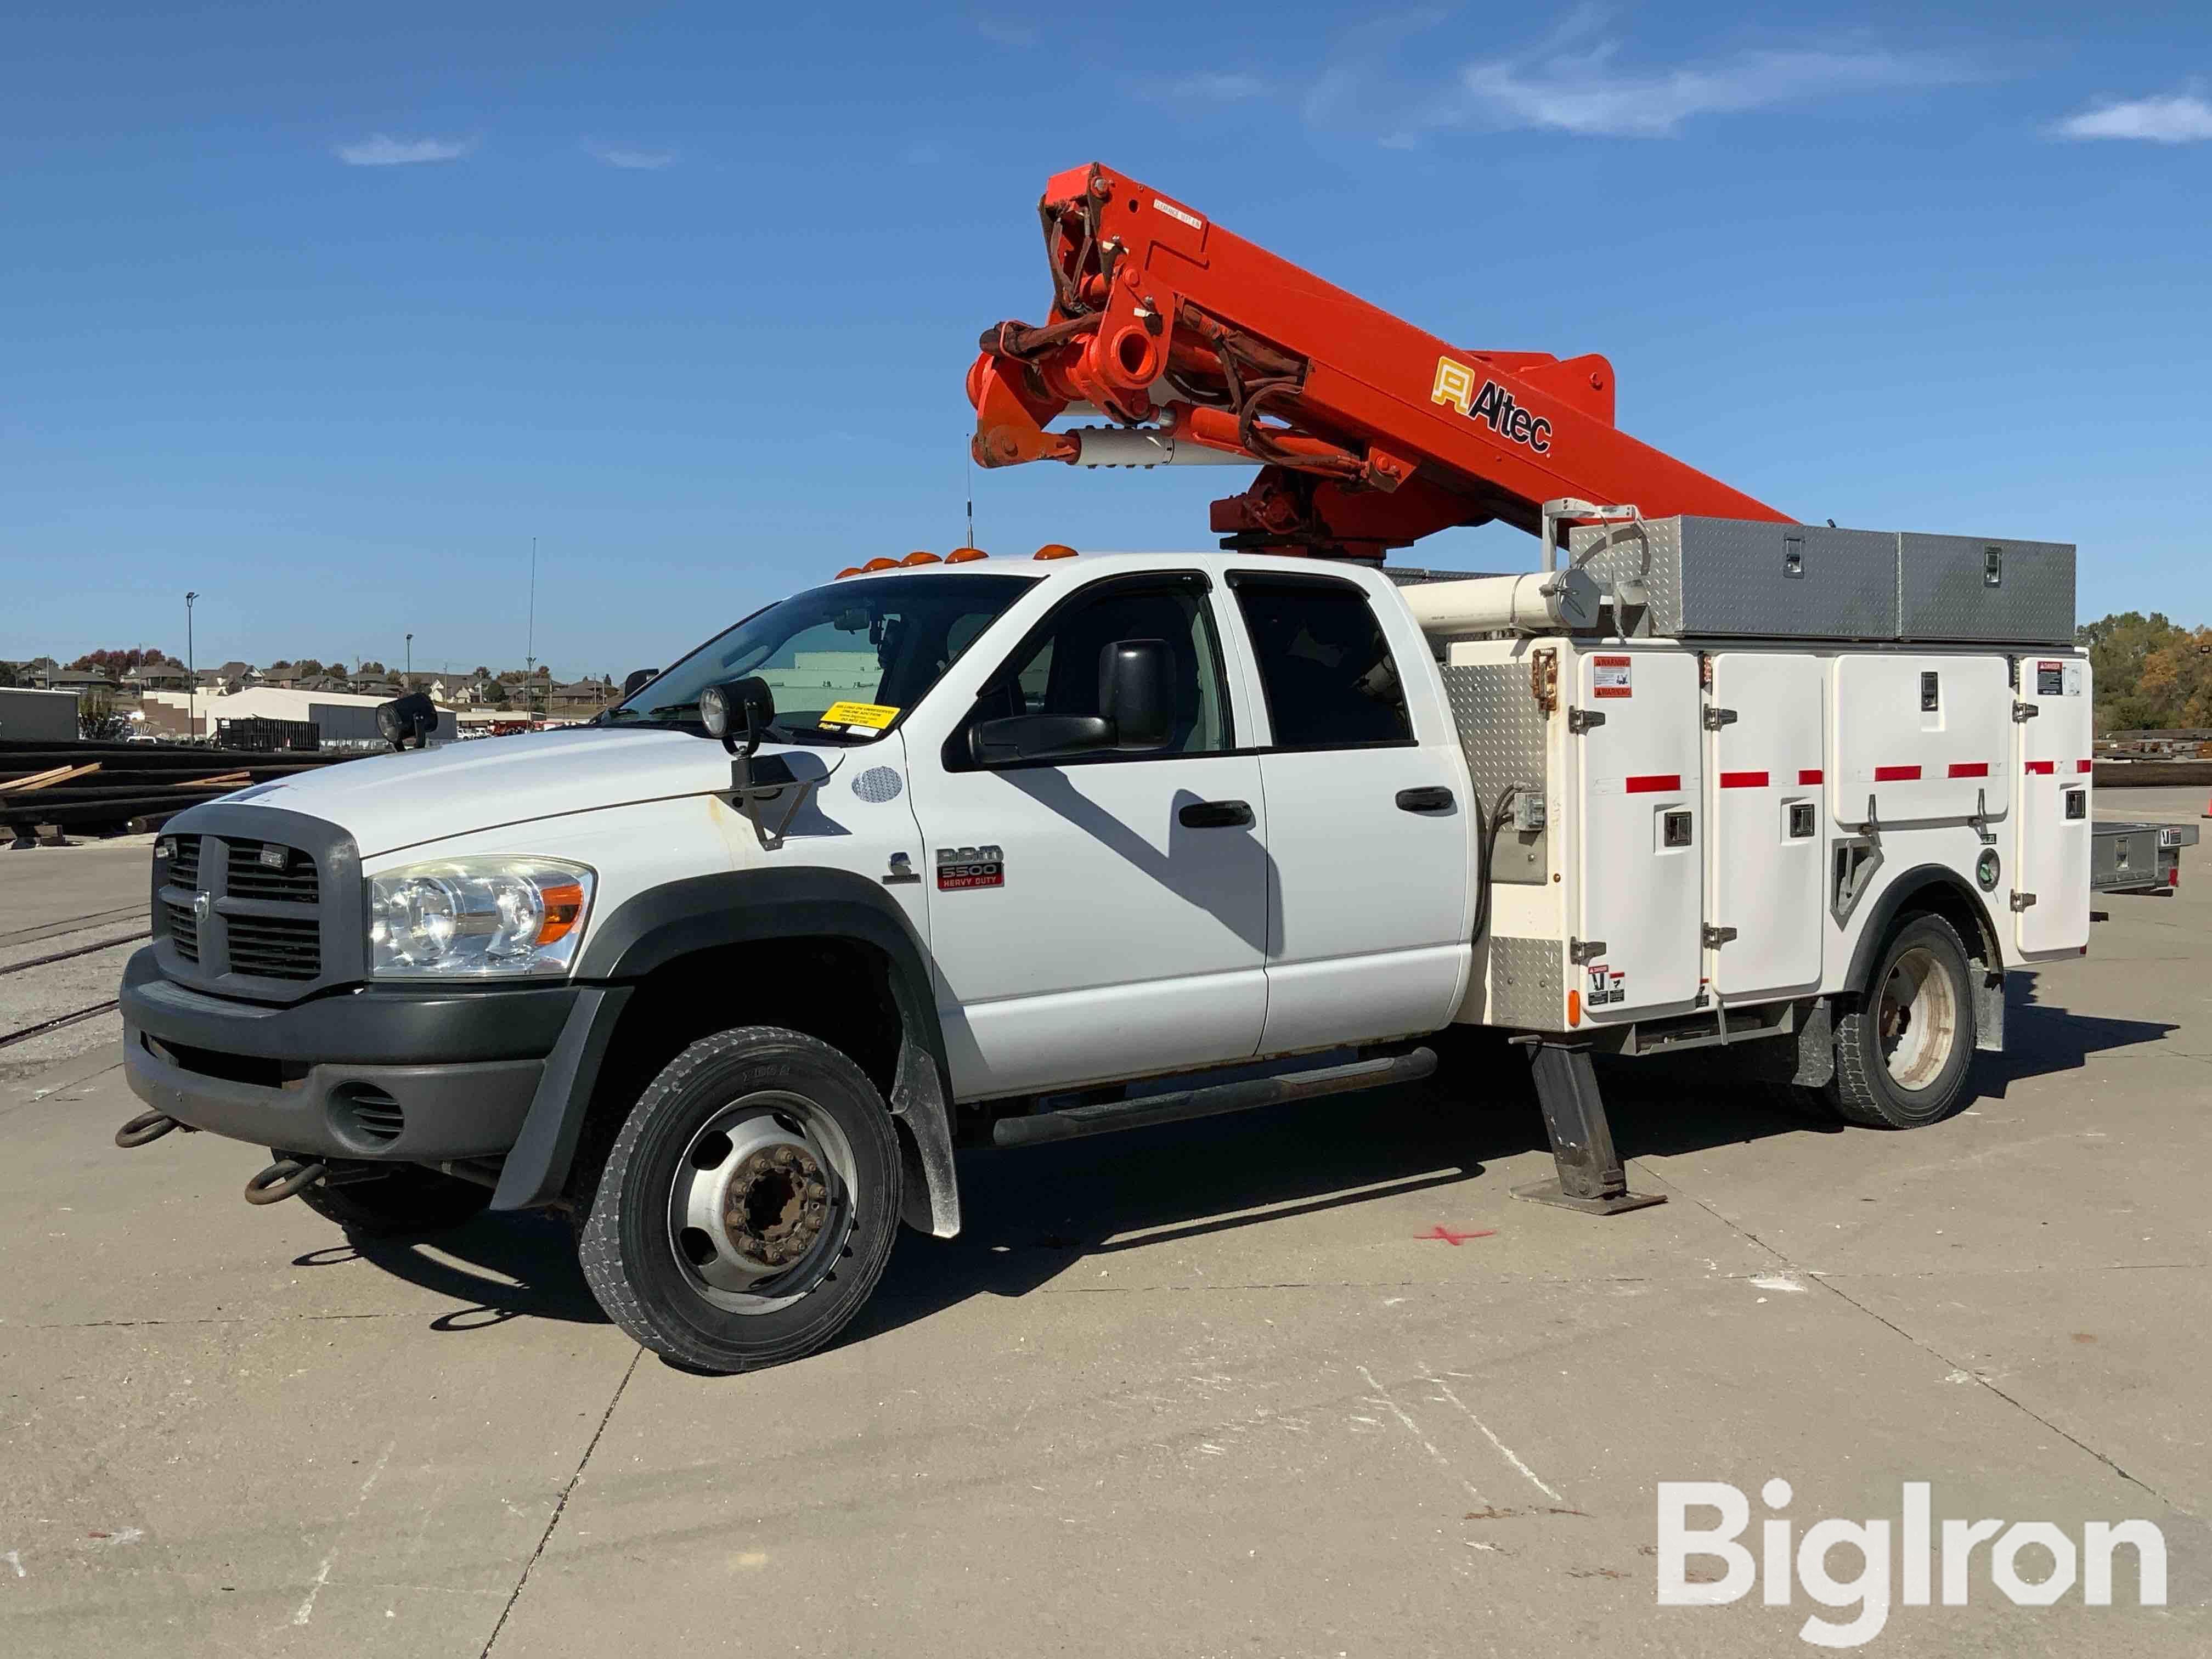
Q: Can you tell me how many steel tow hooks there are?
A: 2